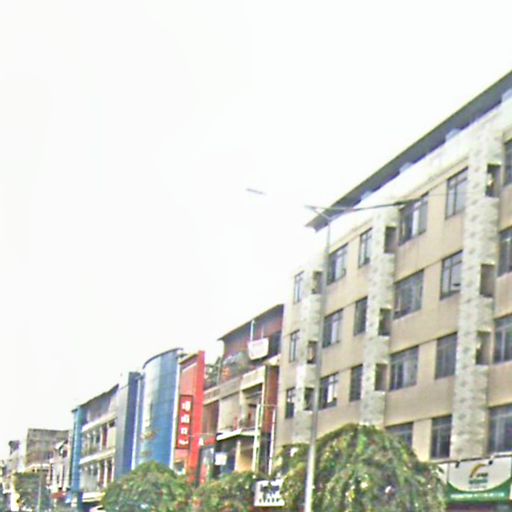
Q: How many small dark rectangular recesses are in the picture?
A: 9